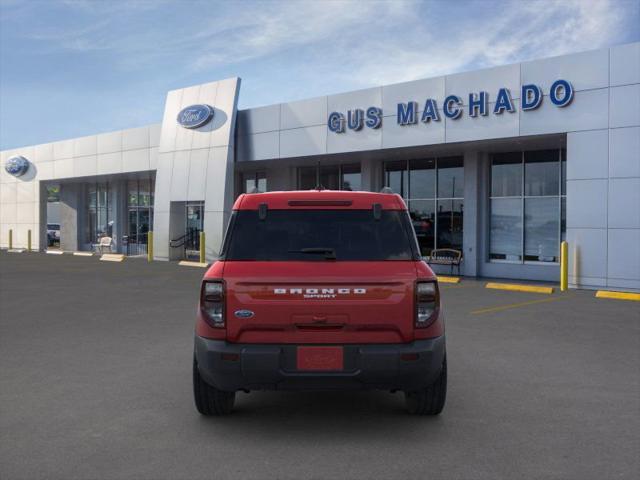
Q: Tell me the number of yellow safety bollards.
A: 5